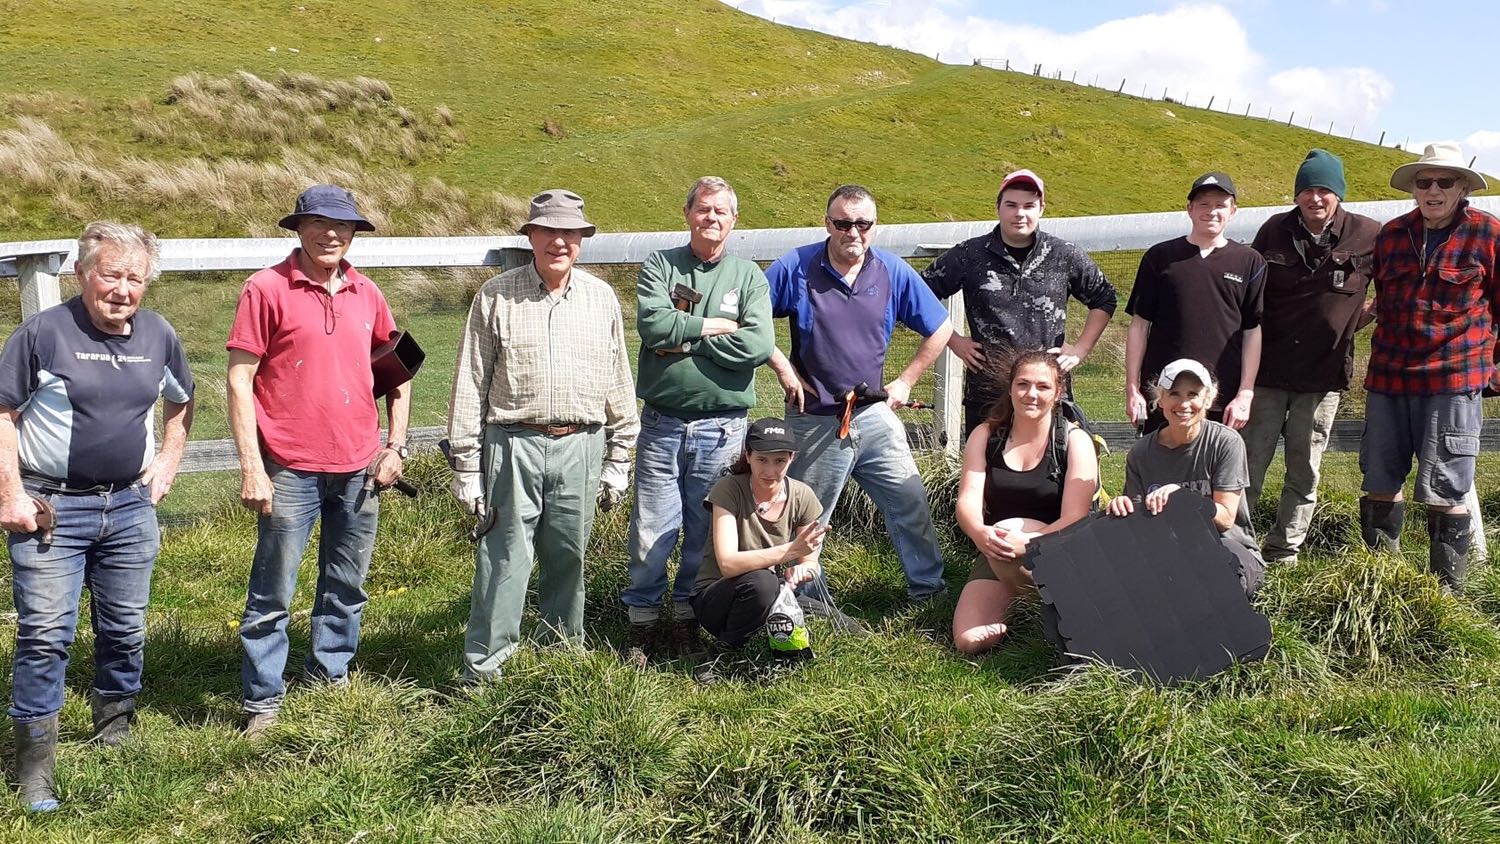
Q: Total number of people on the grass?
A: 12